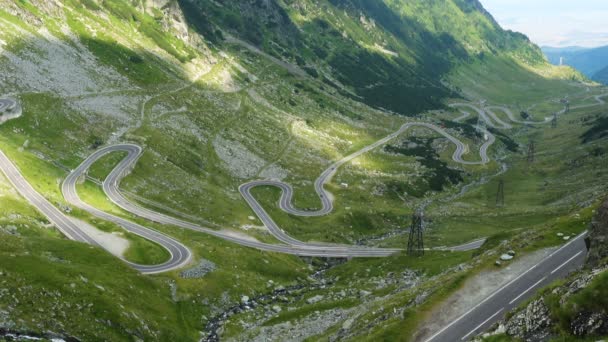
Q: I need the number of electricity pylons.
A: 5